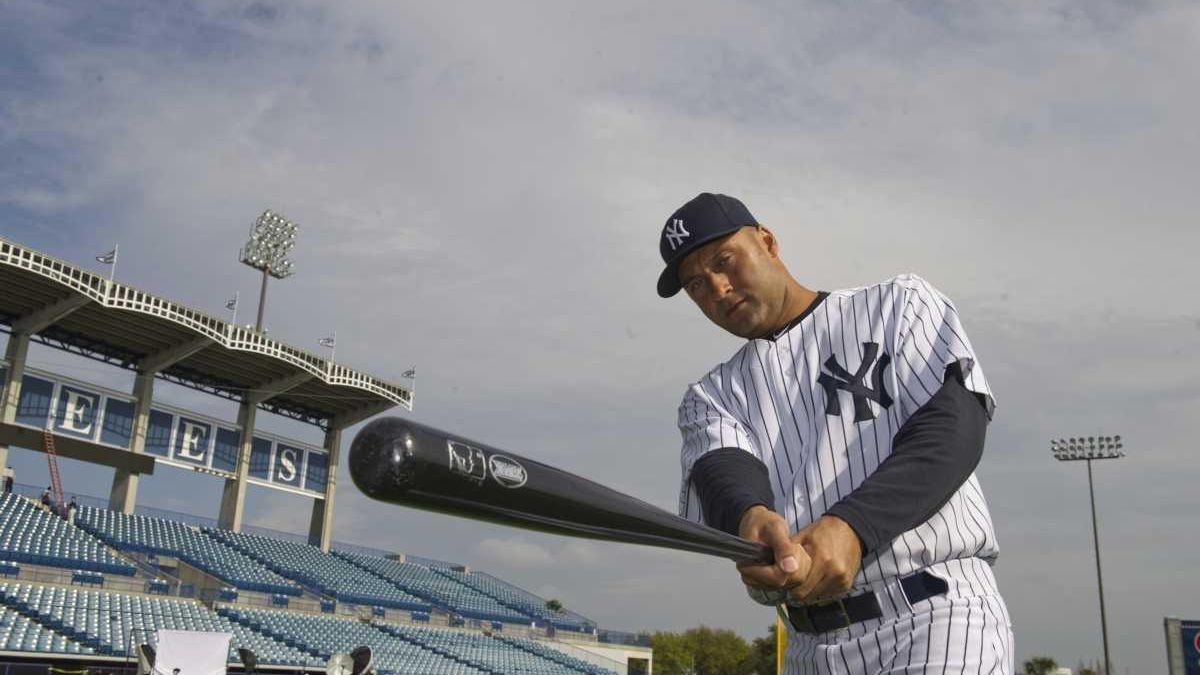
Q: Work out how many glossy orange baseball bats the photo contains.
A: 0